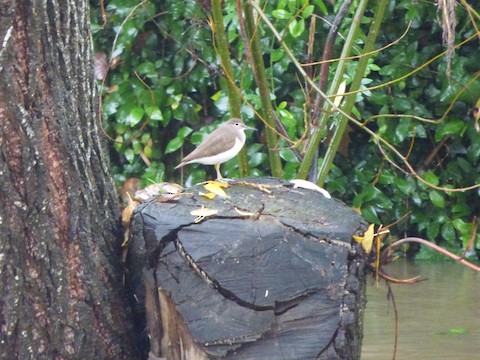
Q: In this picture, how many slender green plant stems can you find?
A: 4